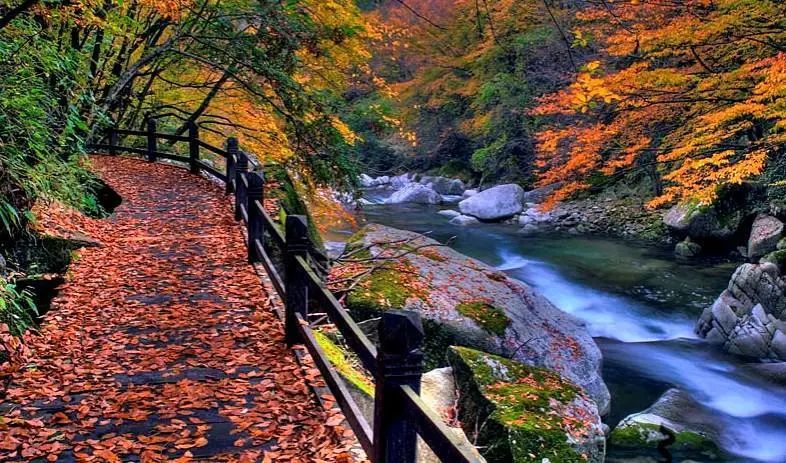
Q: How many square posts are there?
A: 8